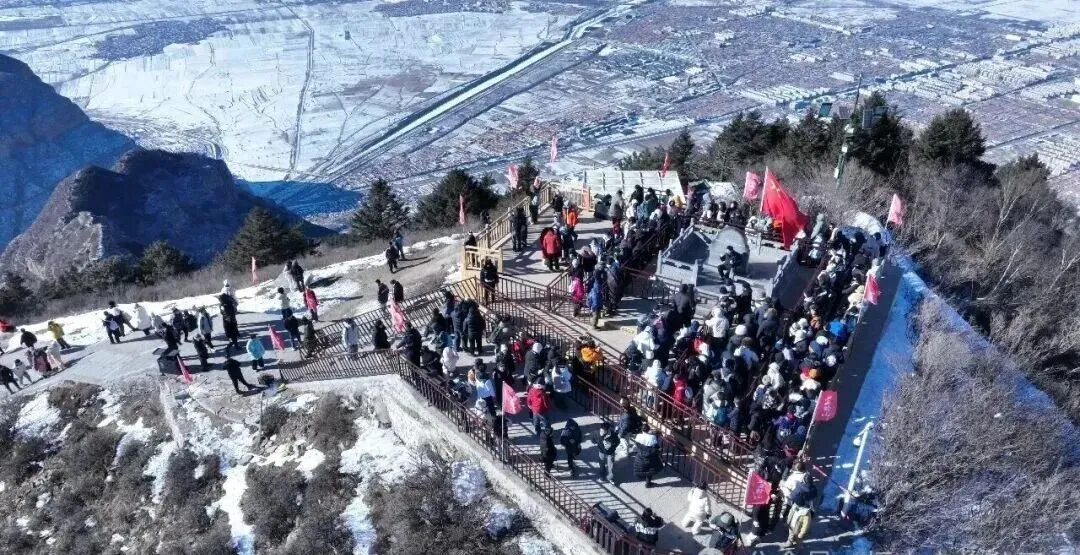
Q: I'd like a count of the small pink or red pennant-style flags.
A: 14